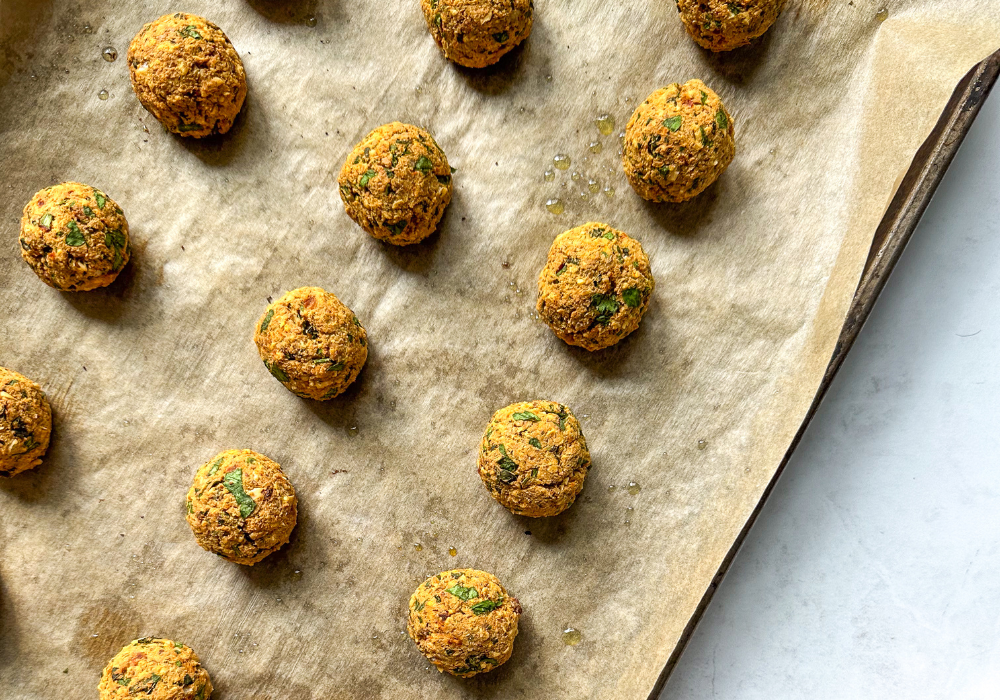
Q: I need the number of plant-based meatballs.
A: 13